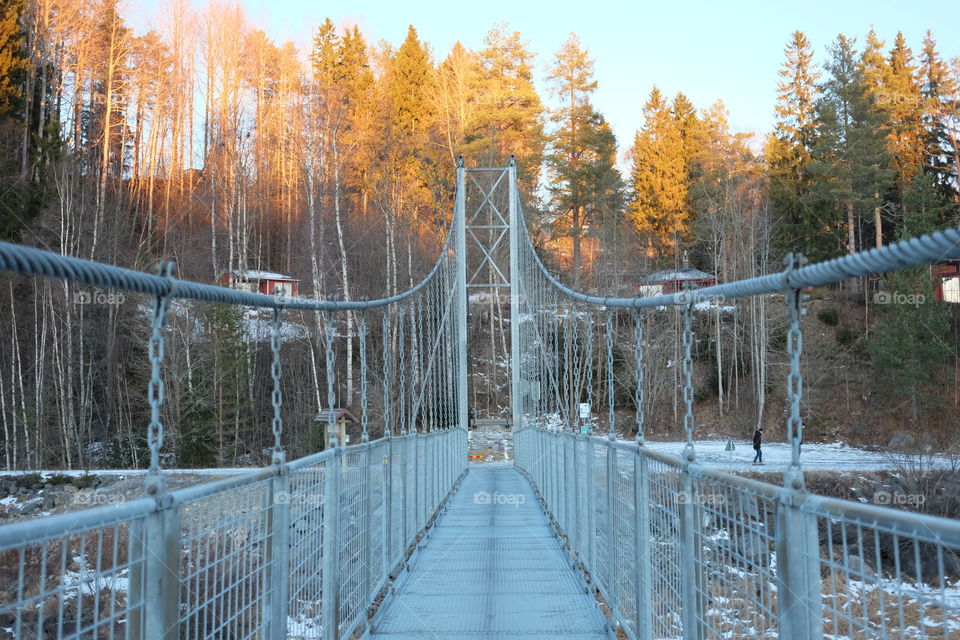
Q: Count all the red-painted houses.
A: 3